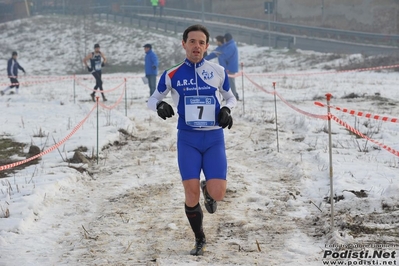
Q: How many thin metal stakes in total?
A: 6